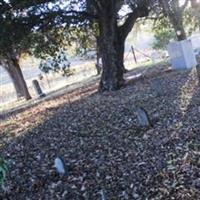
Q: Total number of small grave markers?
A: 3